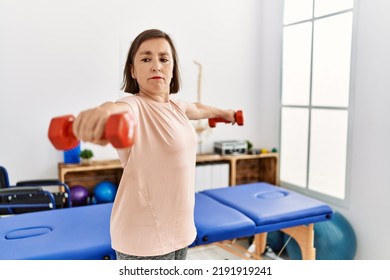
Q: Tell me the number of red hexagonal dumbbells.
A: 2